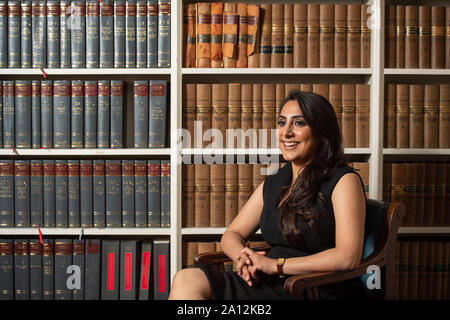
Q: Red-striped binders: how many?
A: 4